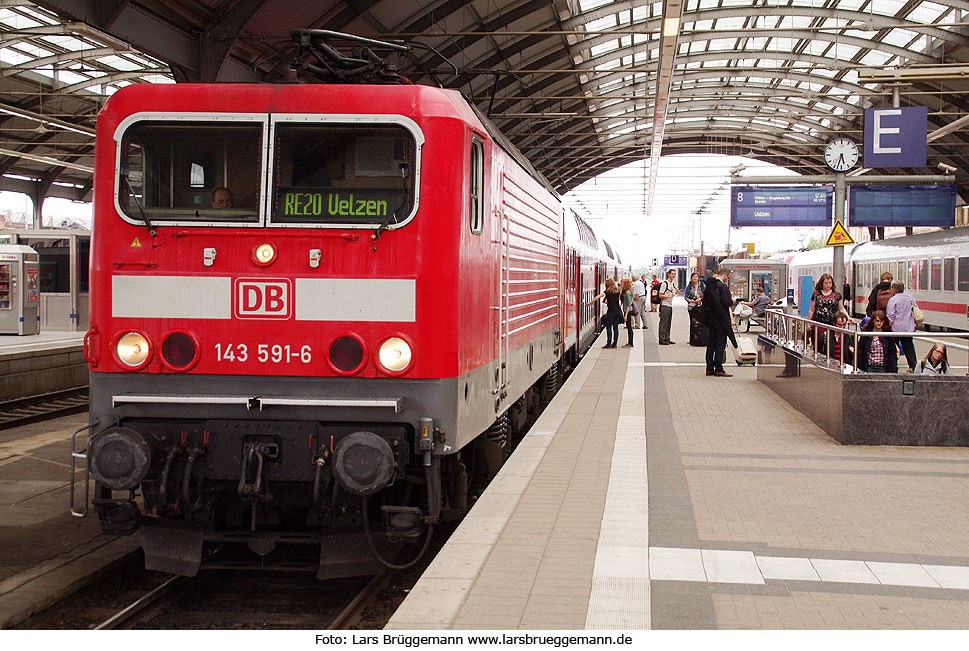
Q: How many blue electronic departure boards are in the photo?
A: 2